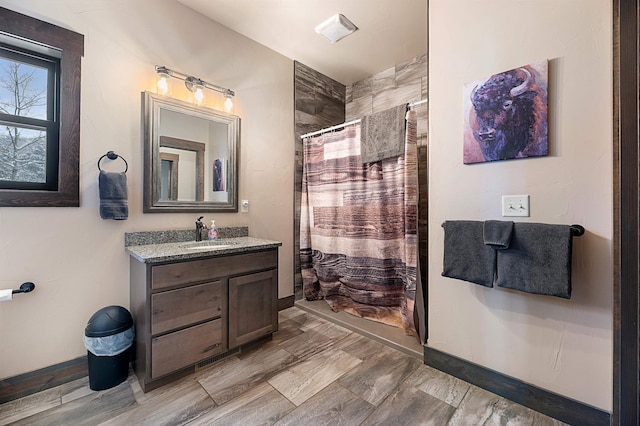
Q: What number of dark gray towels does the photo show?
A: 4